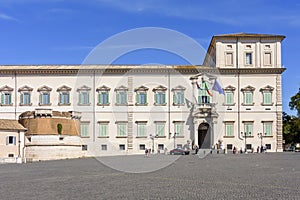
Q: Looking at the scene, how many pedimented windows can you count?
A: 13